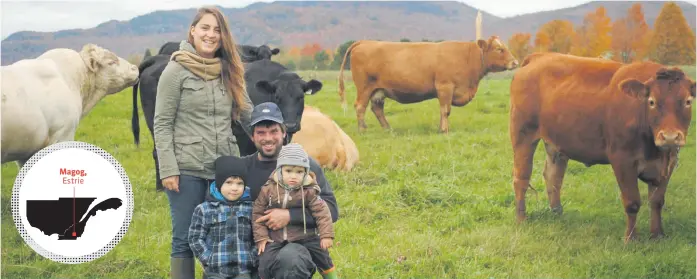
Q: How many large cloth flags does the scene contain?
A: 0